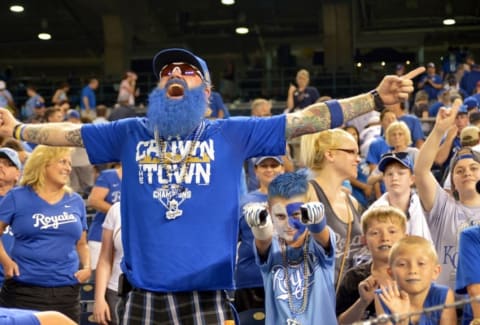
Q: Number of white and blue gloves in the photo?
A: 2